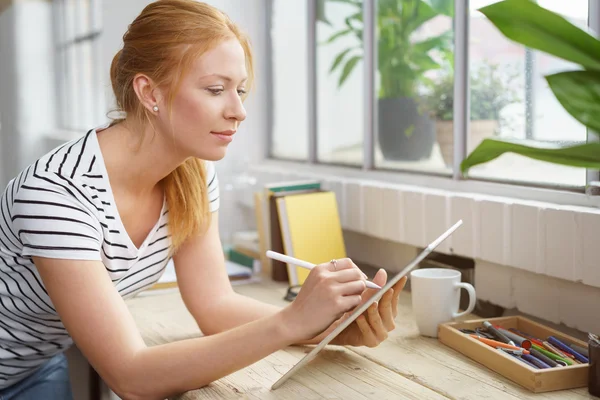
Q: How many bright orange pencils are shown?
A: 1